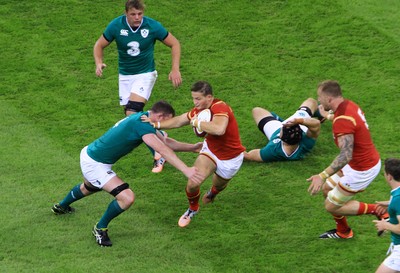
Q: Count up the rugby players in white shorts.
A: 6